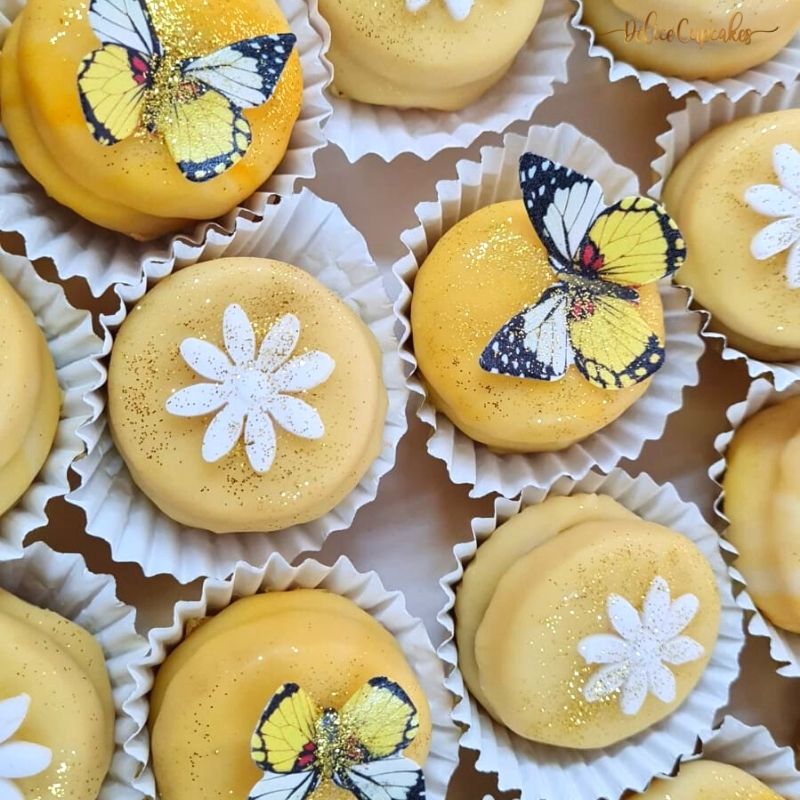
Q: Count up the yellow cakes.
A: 12